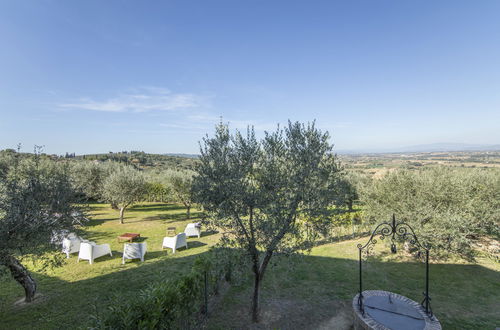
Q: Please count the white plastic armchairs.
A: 5